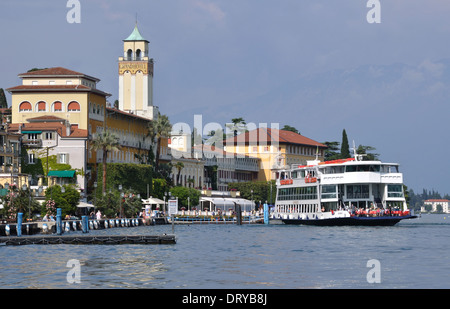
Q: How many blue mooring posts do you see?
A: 4